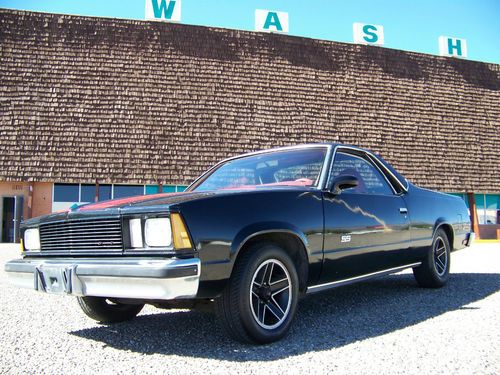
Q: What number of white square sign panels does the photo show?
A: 4